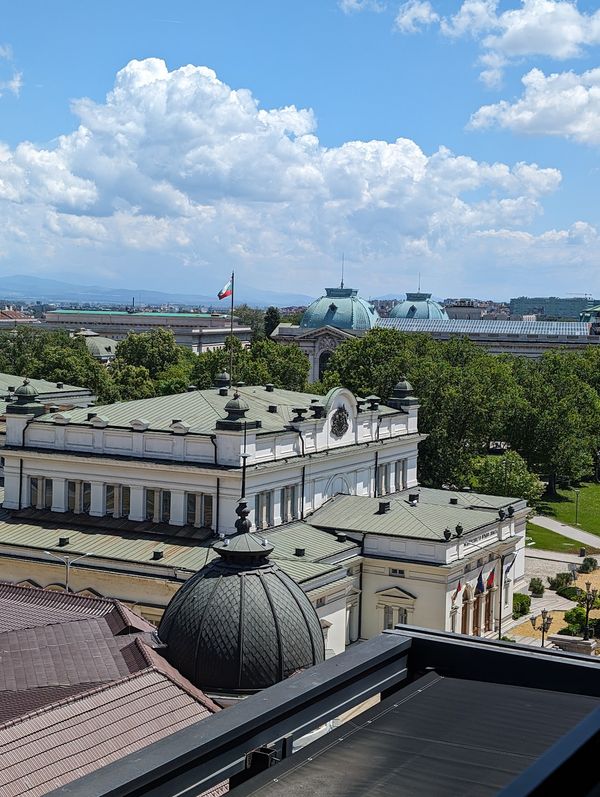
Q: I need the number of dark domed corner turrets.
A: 4